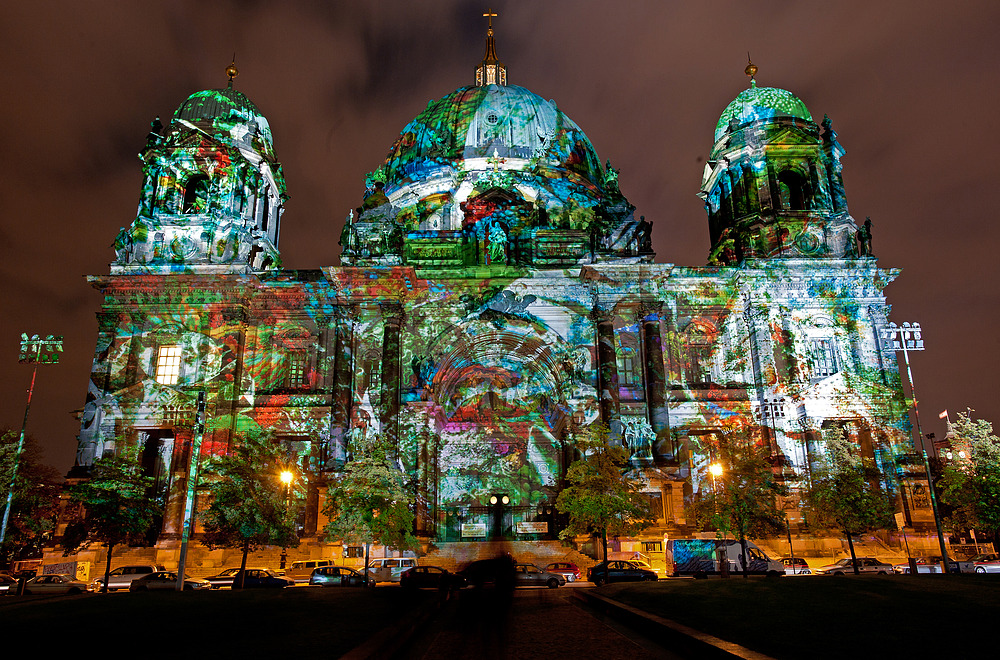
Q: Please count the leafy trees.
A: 8